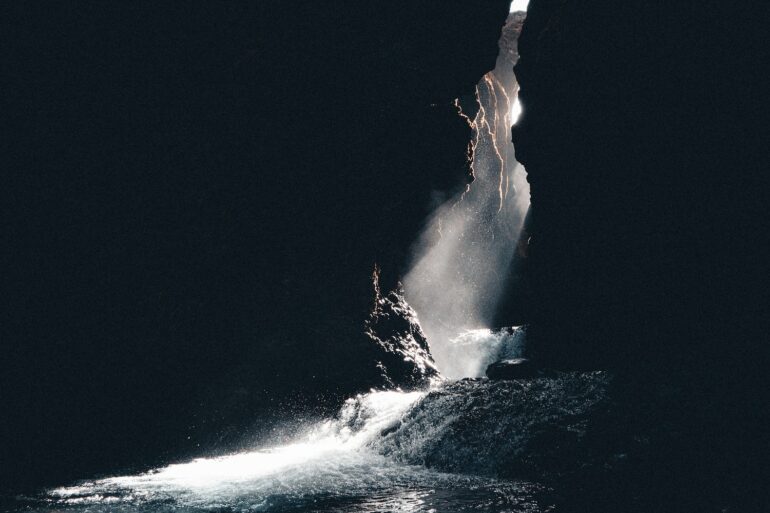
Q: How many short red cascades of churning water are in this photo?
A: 0